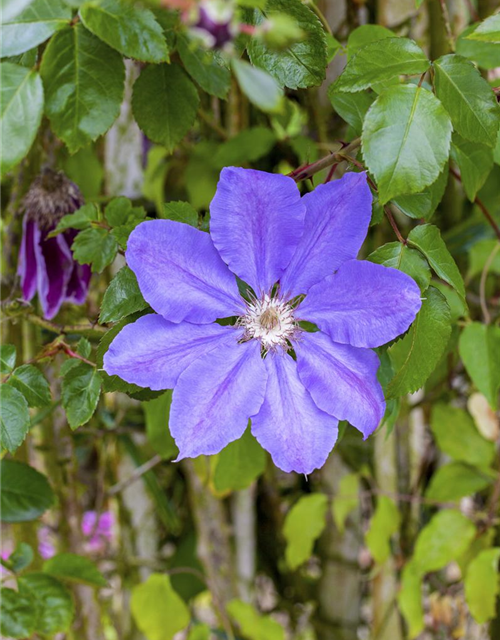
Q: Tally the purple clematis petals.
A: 8